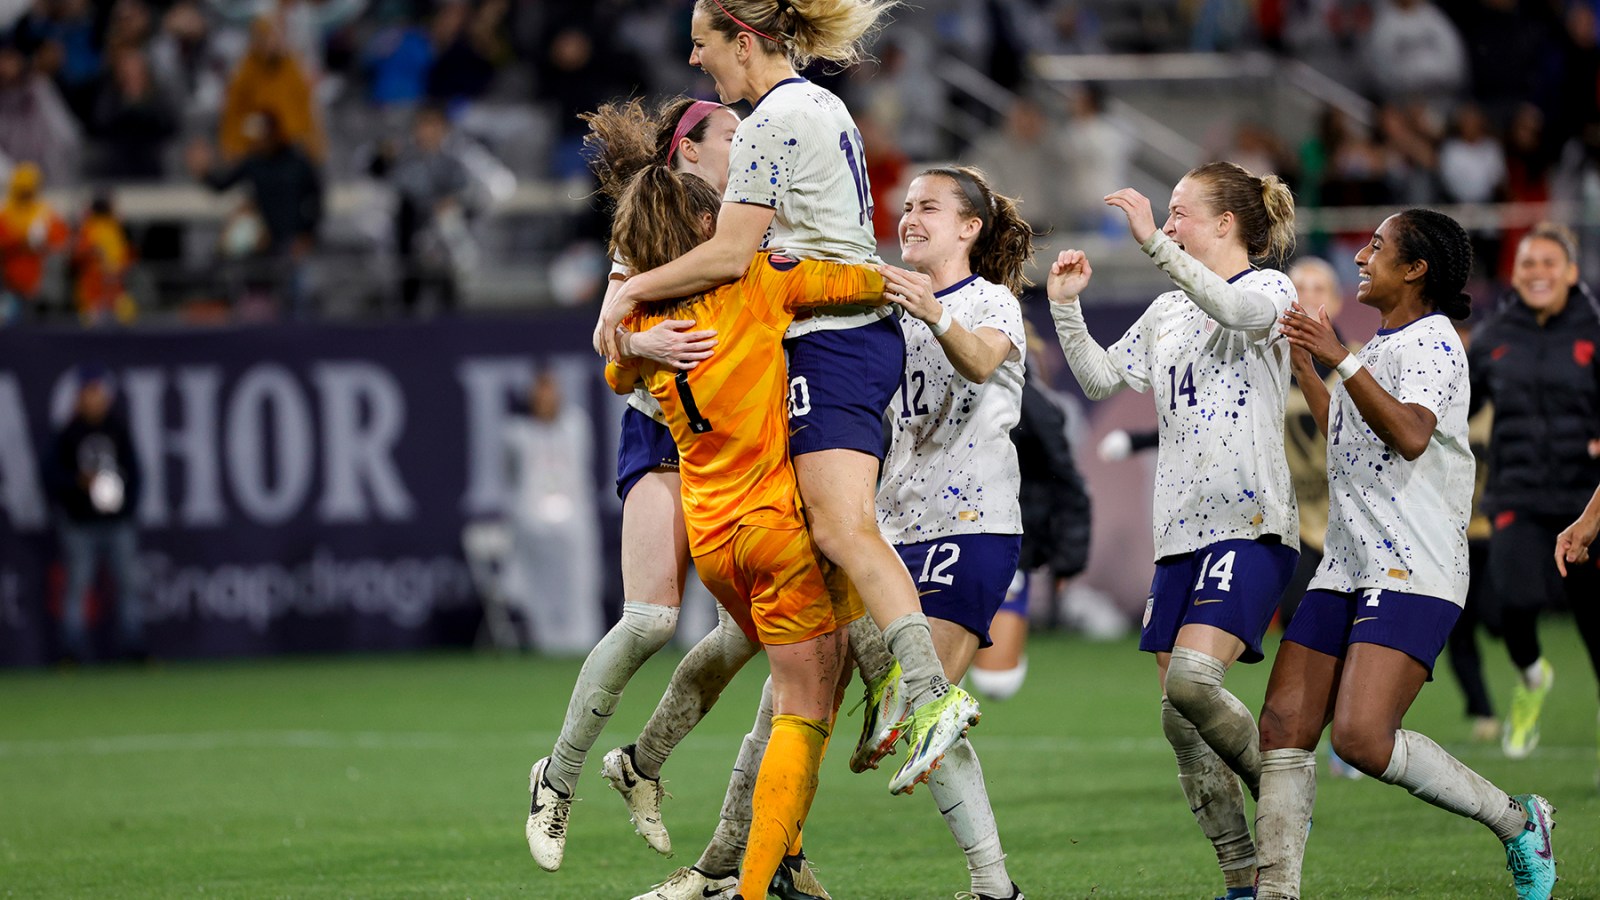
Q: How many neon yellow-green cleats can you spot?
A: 3